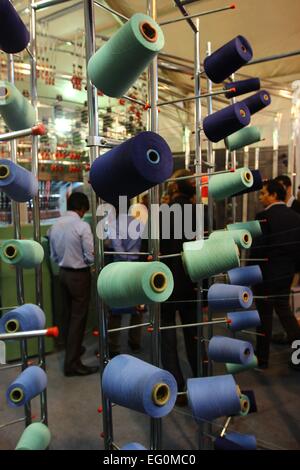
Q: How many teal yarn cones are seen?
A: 12